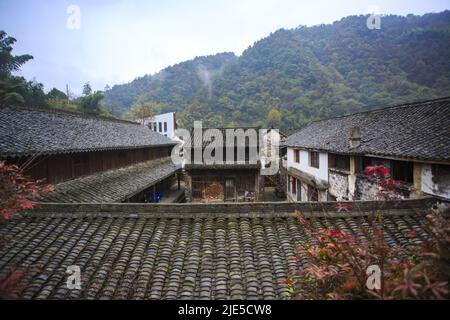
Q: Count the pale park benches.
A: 0